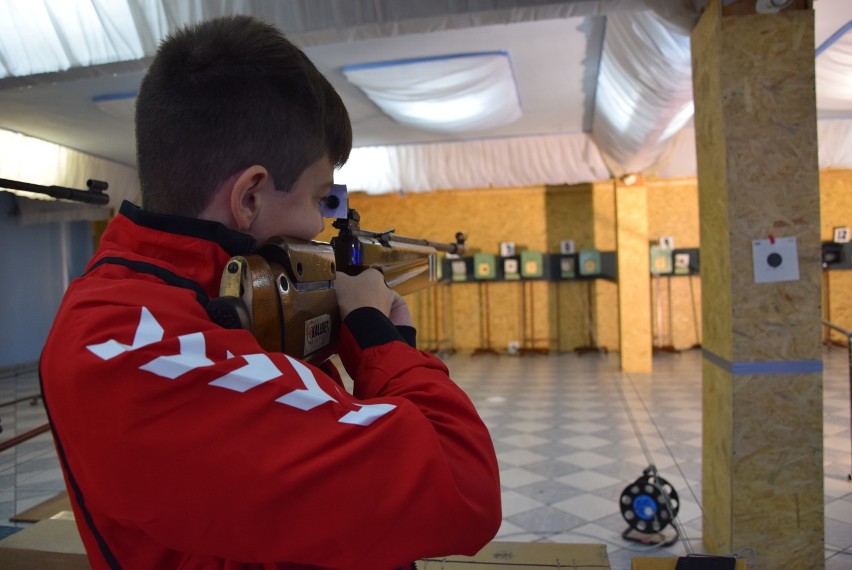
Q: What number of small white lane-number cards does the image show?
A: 4